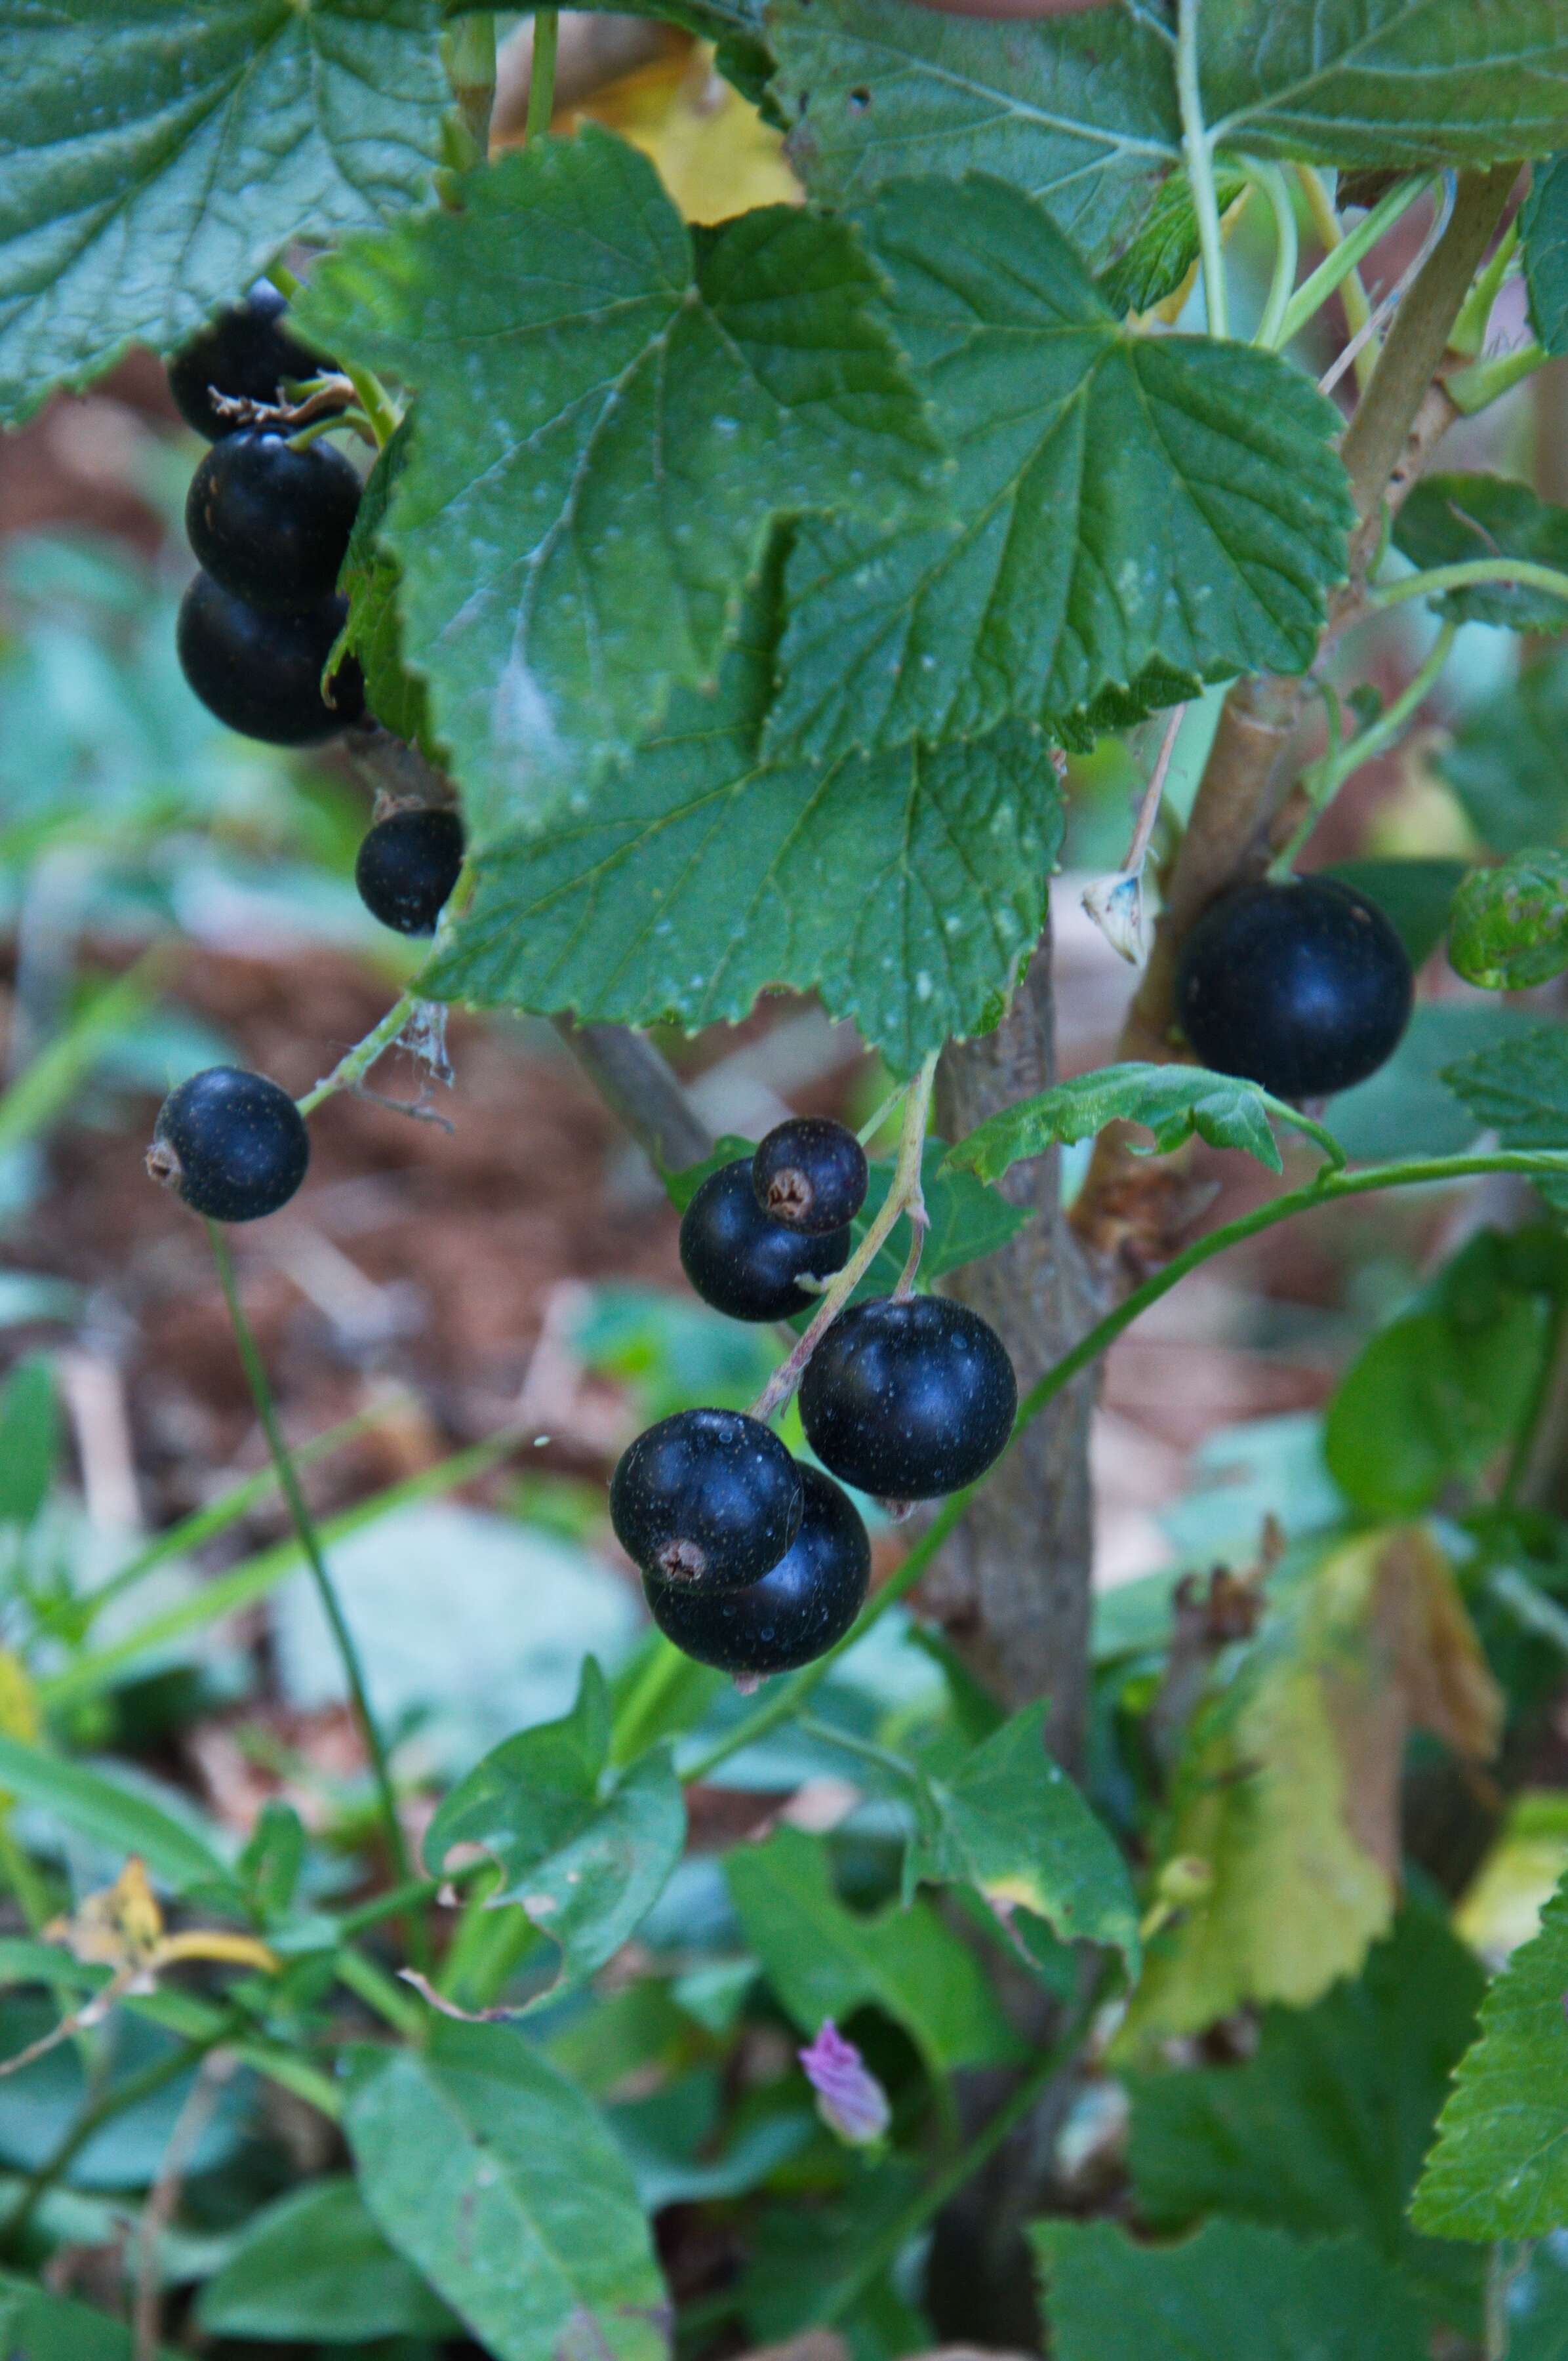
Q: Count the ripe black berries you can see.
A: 11